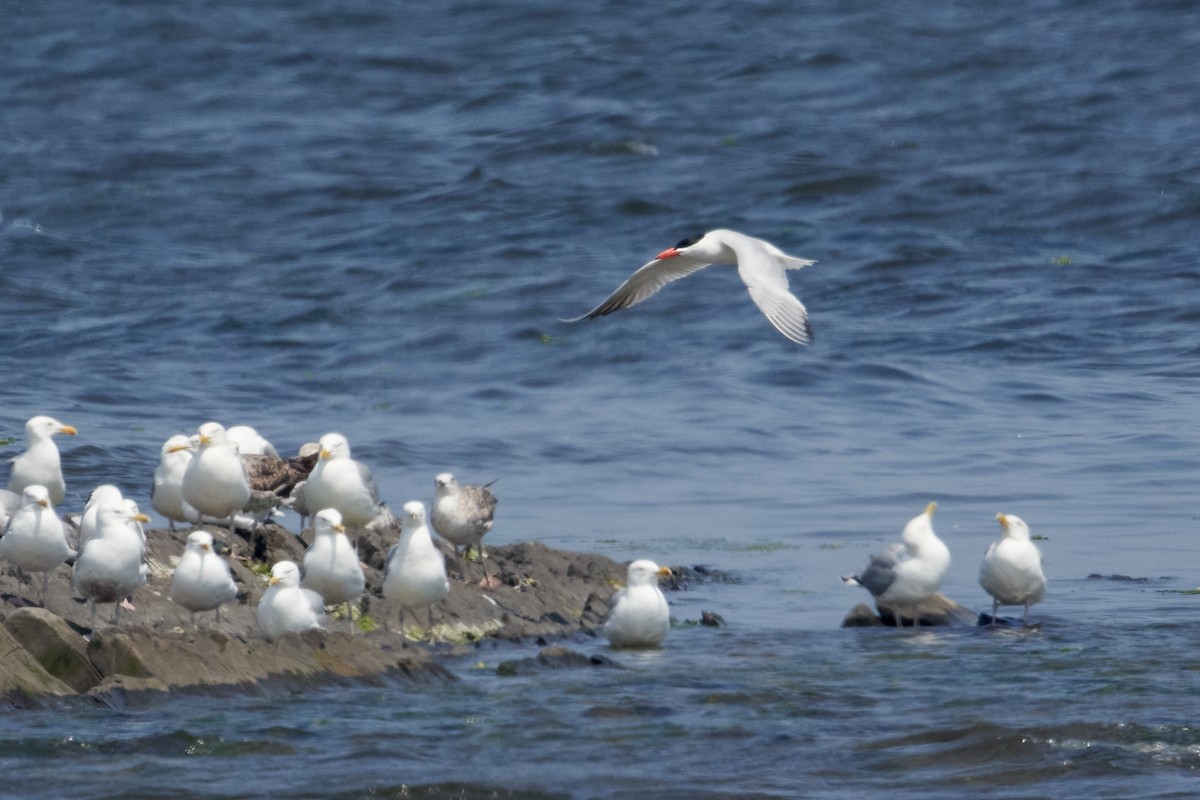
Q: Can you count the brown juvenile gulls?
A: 2